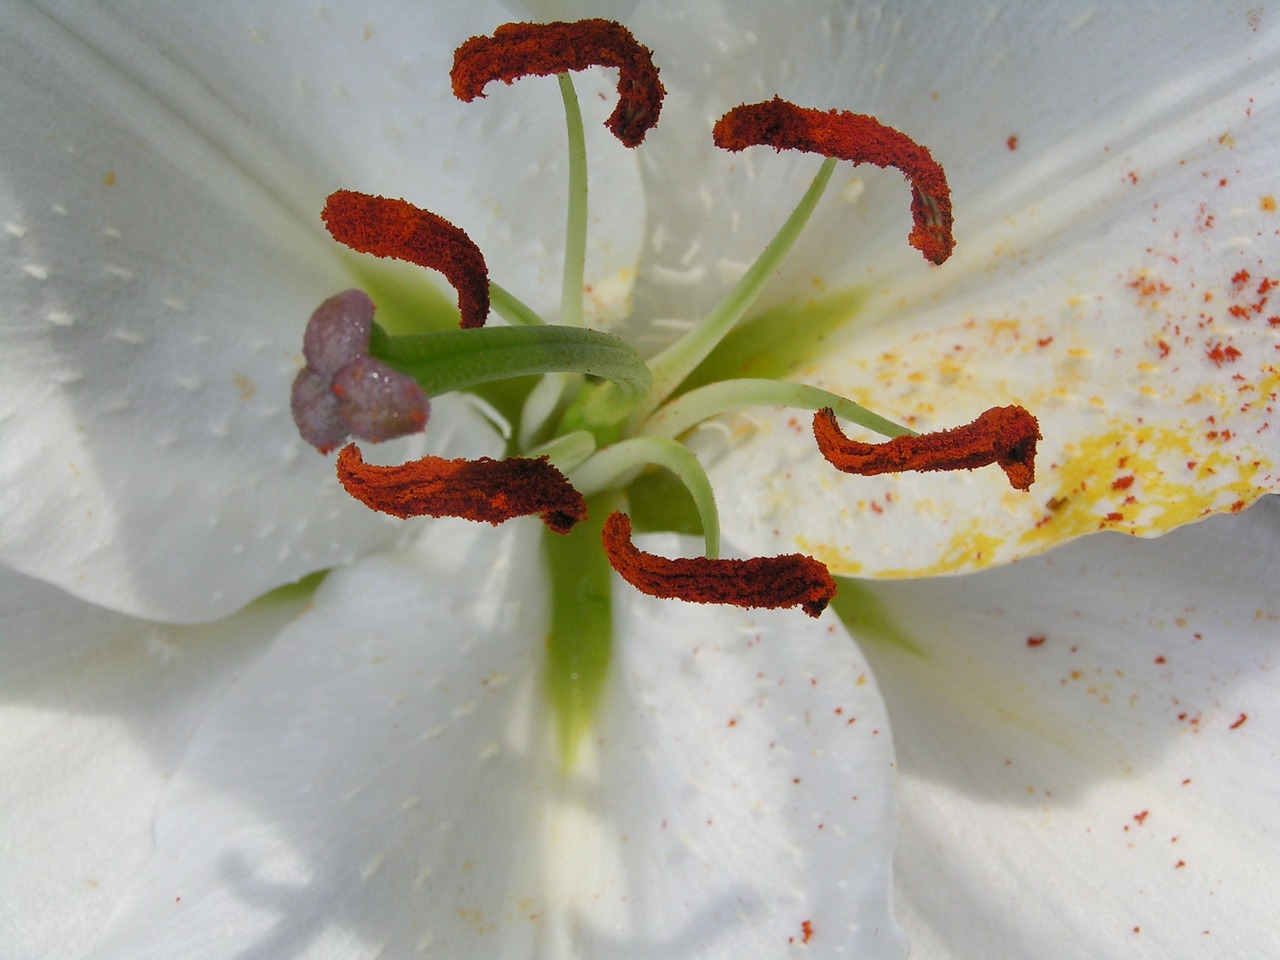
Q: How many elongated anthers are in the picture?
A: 6